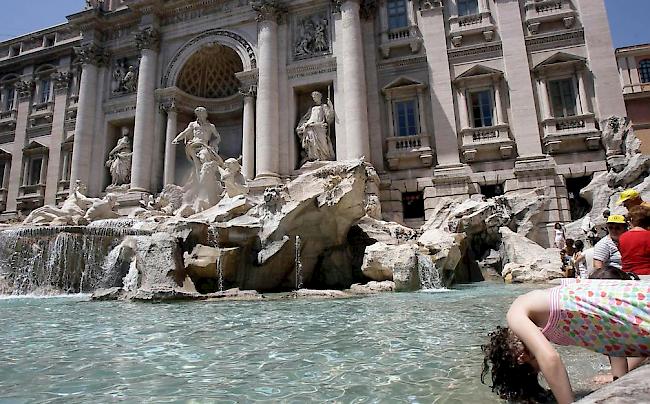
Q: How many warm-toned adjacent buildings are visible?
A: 1